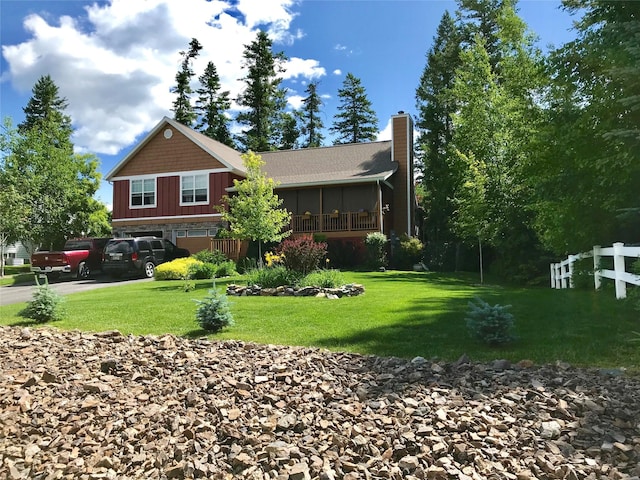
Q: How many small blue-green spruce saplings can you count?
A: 3